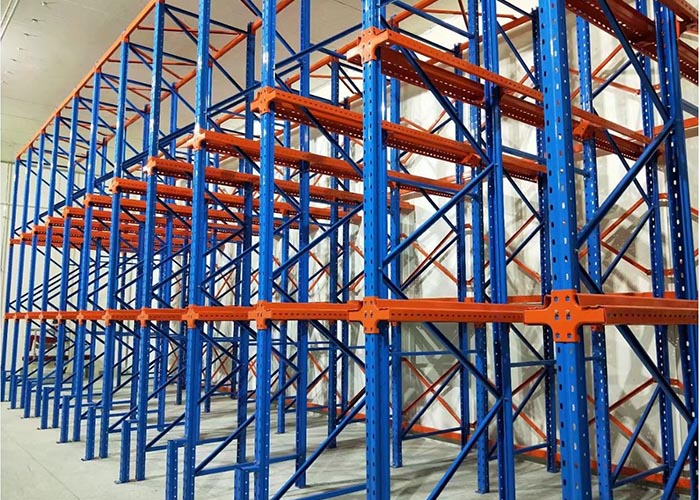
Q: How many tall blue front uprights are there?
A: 12